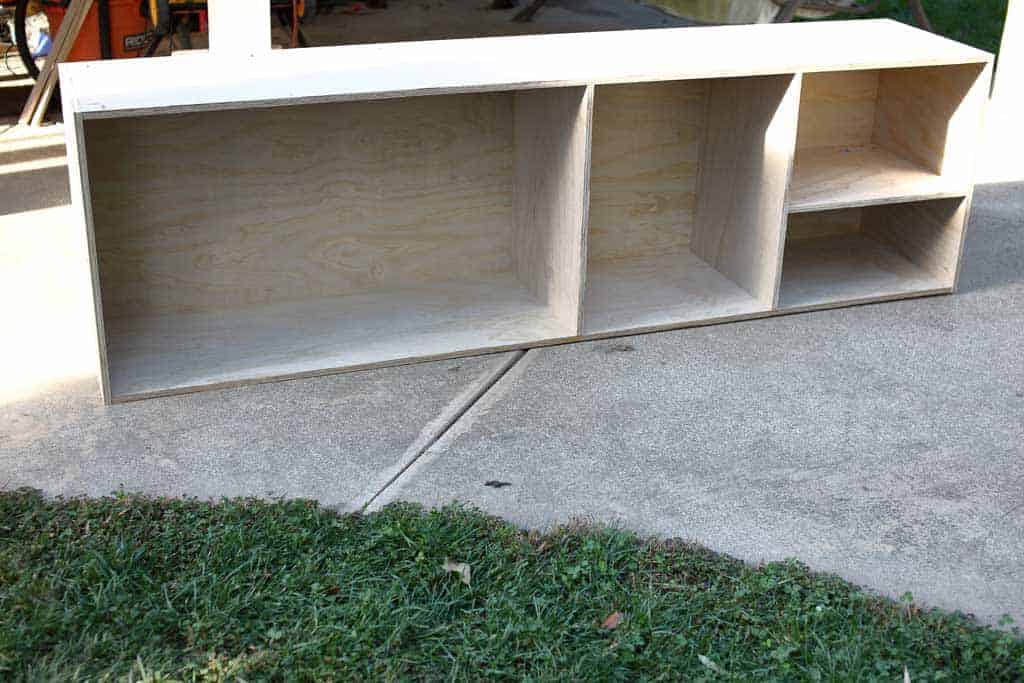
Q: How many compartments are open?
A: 4